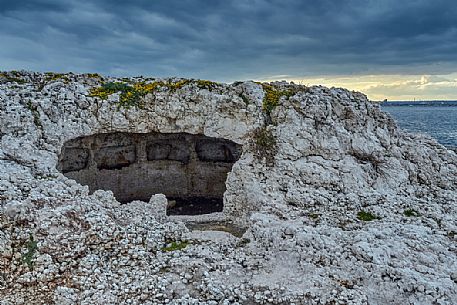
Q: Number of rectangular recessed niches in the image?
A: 4